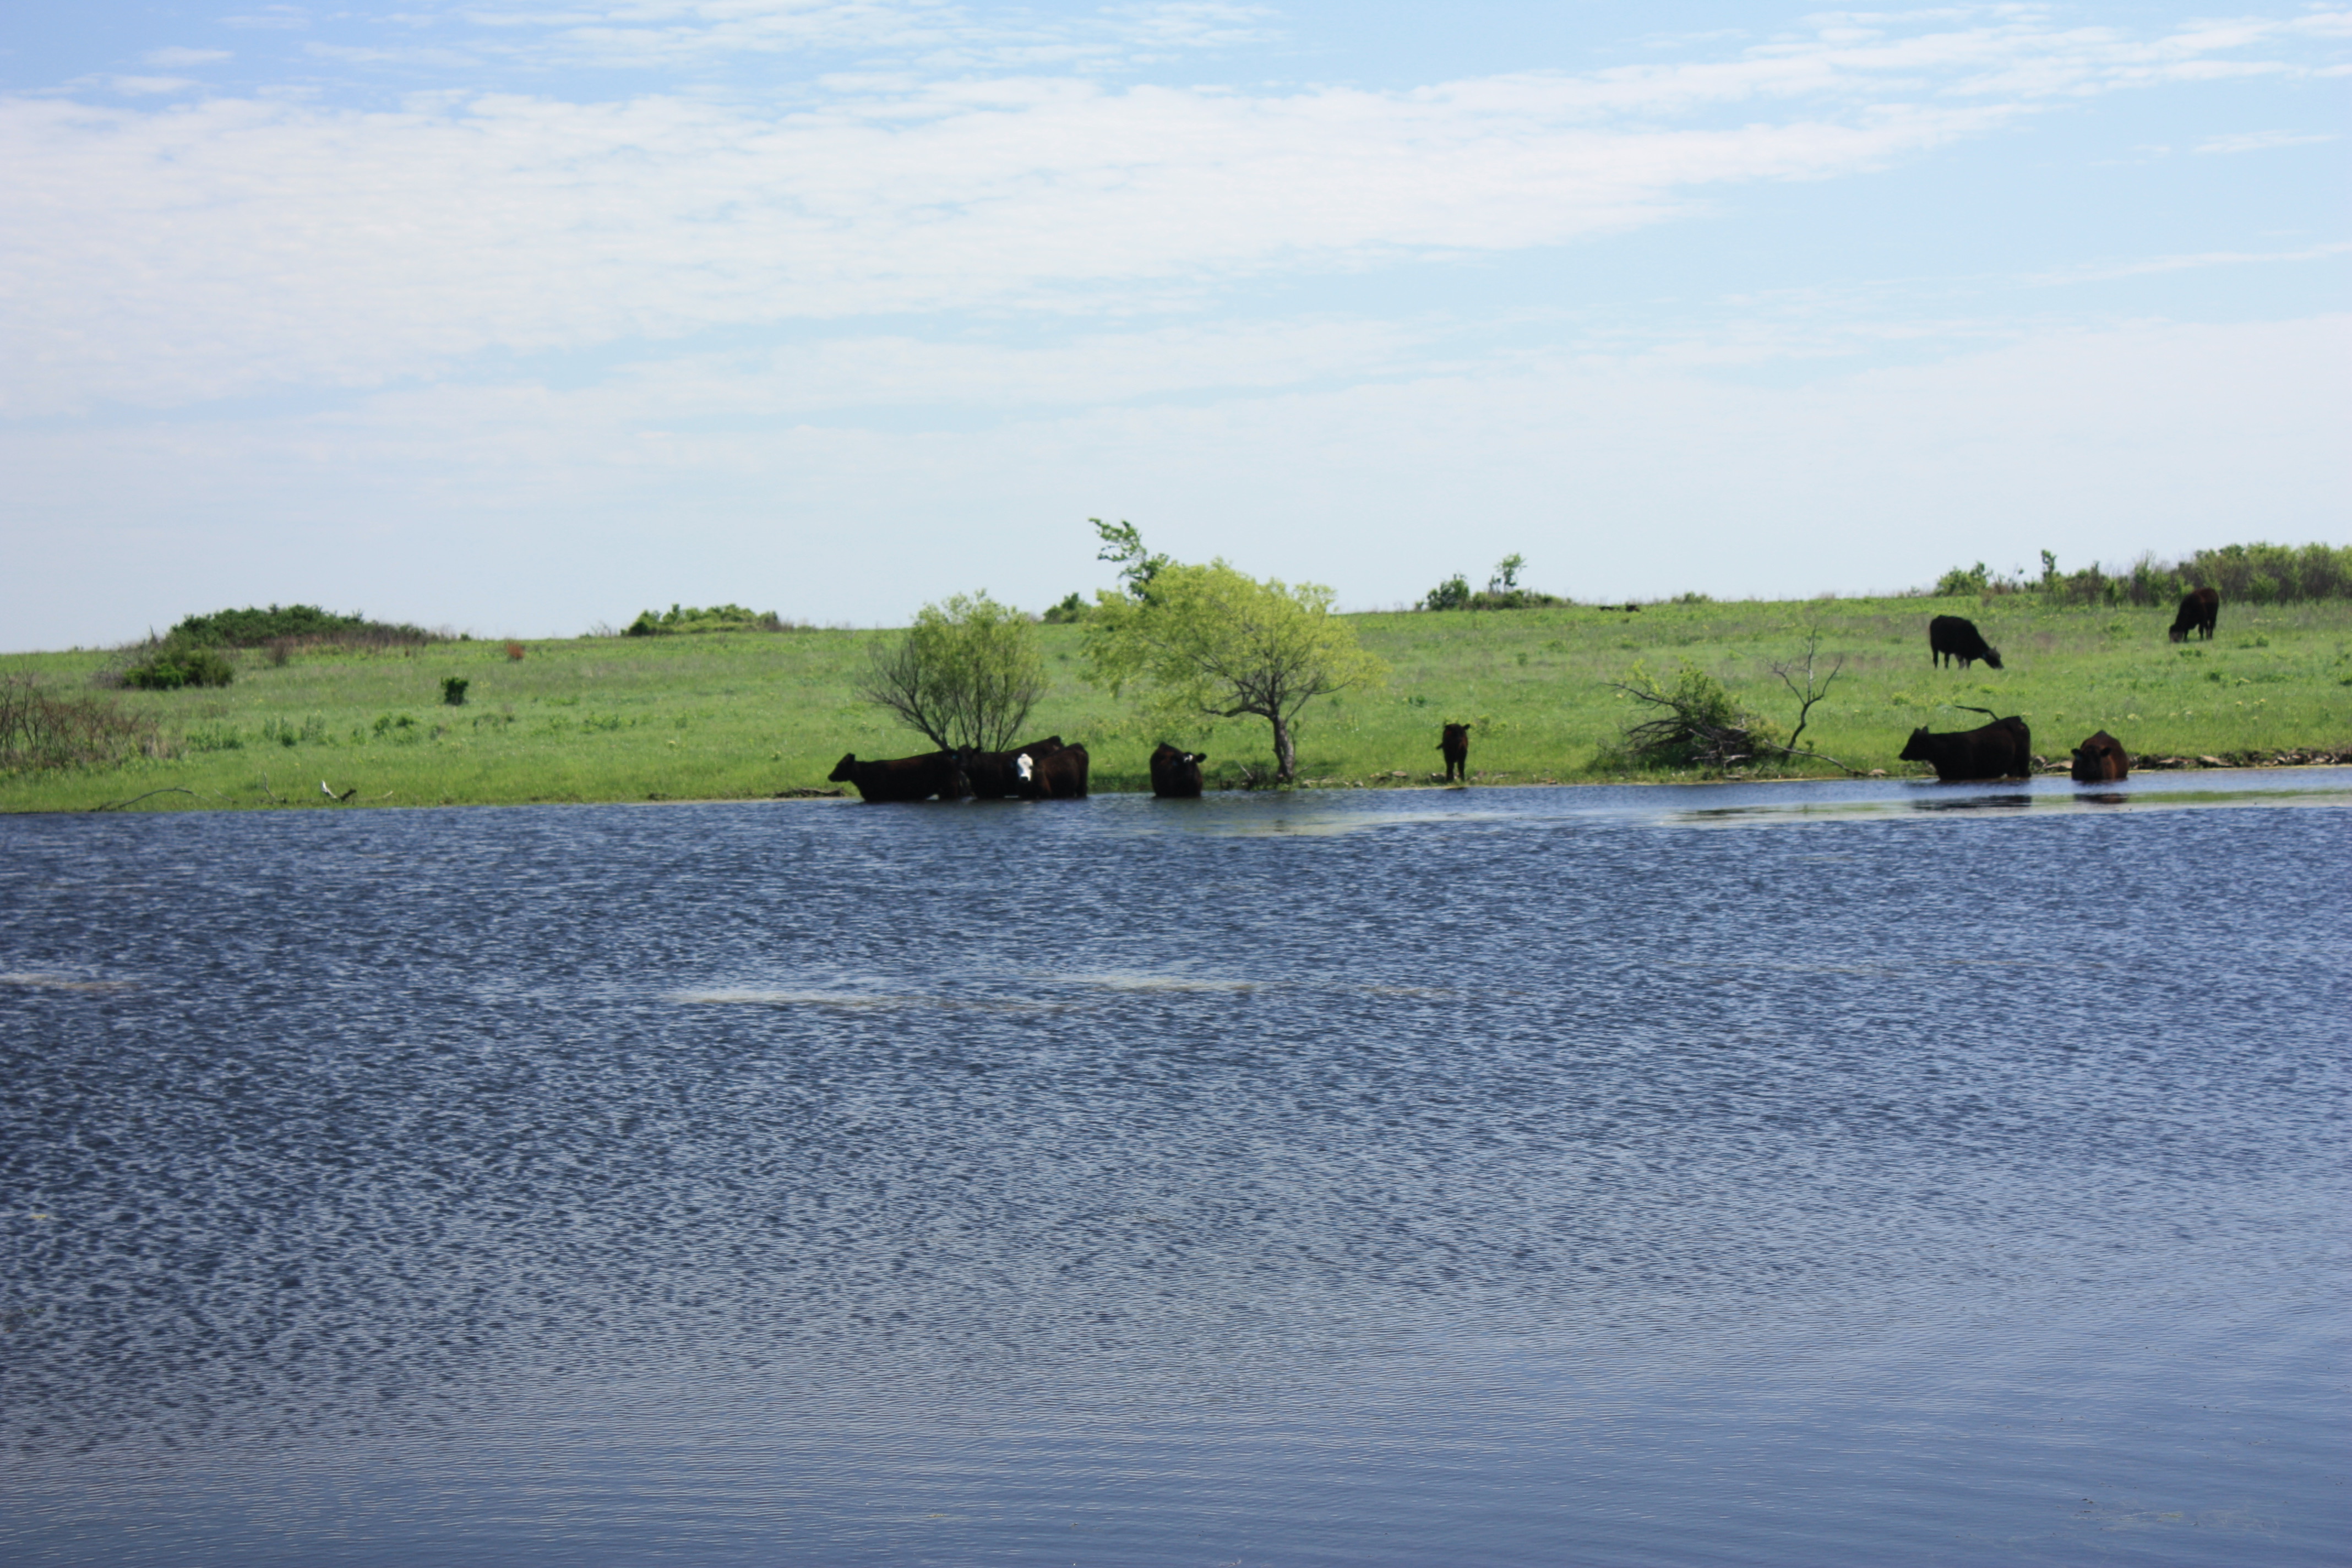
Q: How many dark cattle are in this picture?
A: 9